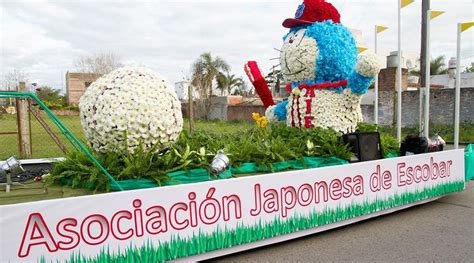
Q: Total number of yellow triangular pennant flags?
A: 5